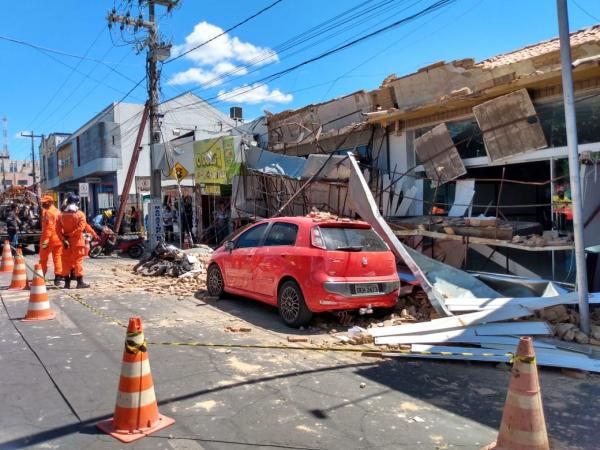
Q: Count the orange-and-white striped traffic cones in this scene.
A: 5